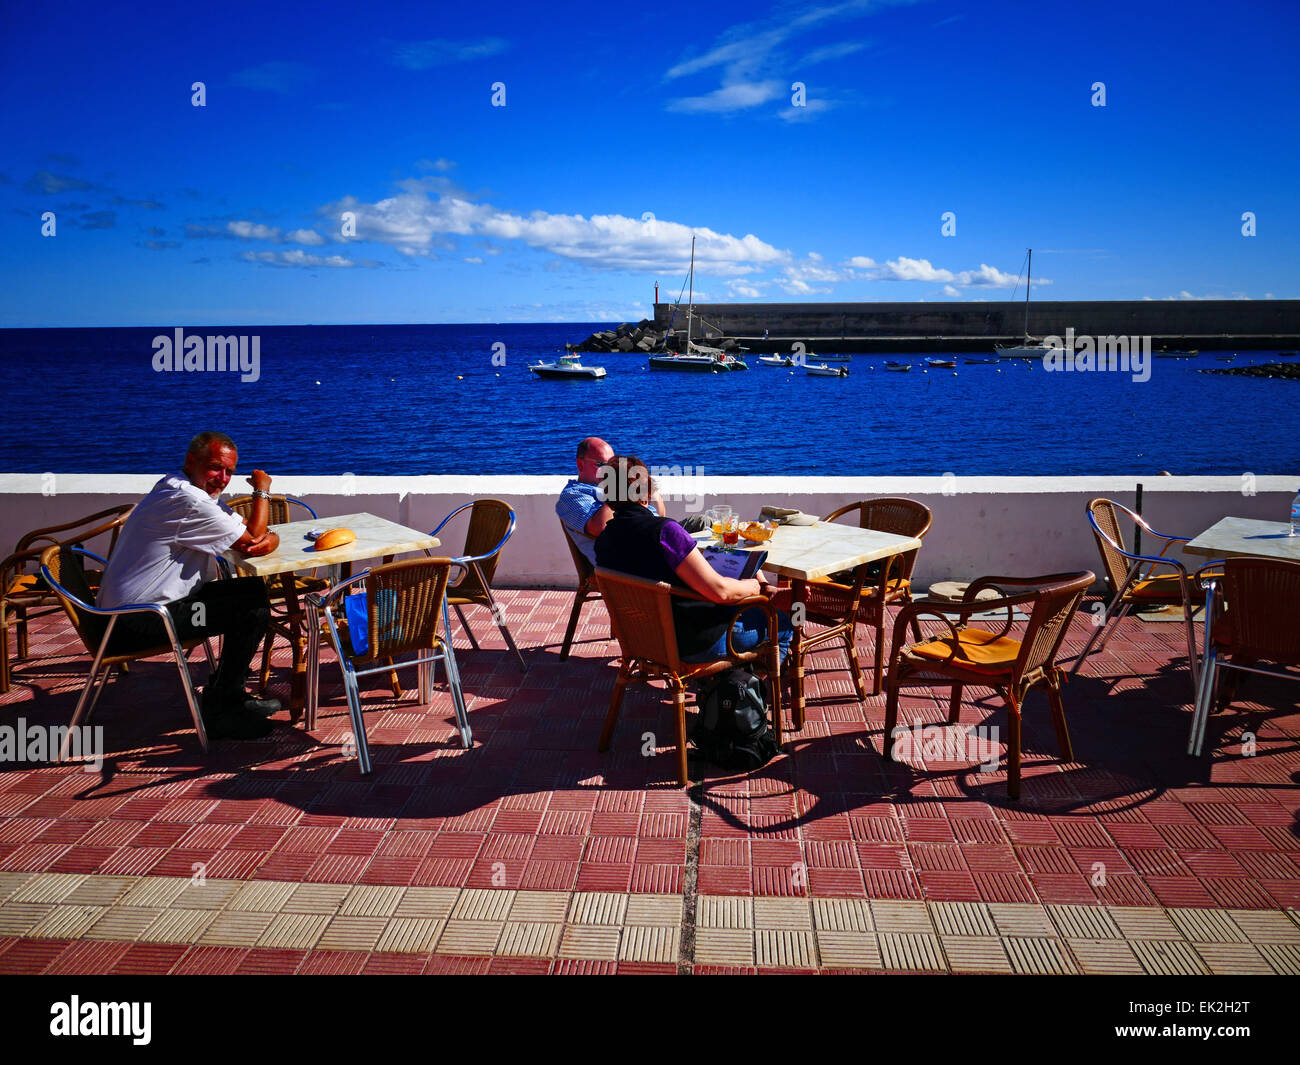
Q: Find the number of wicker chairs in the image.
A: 11